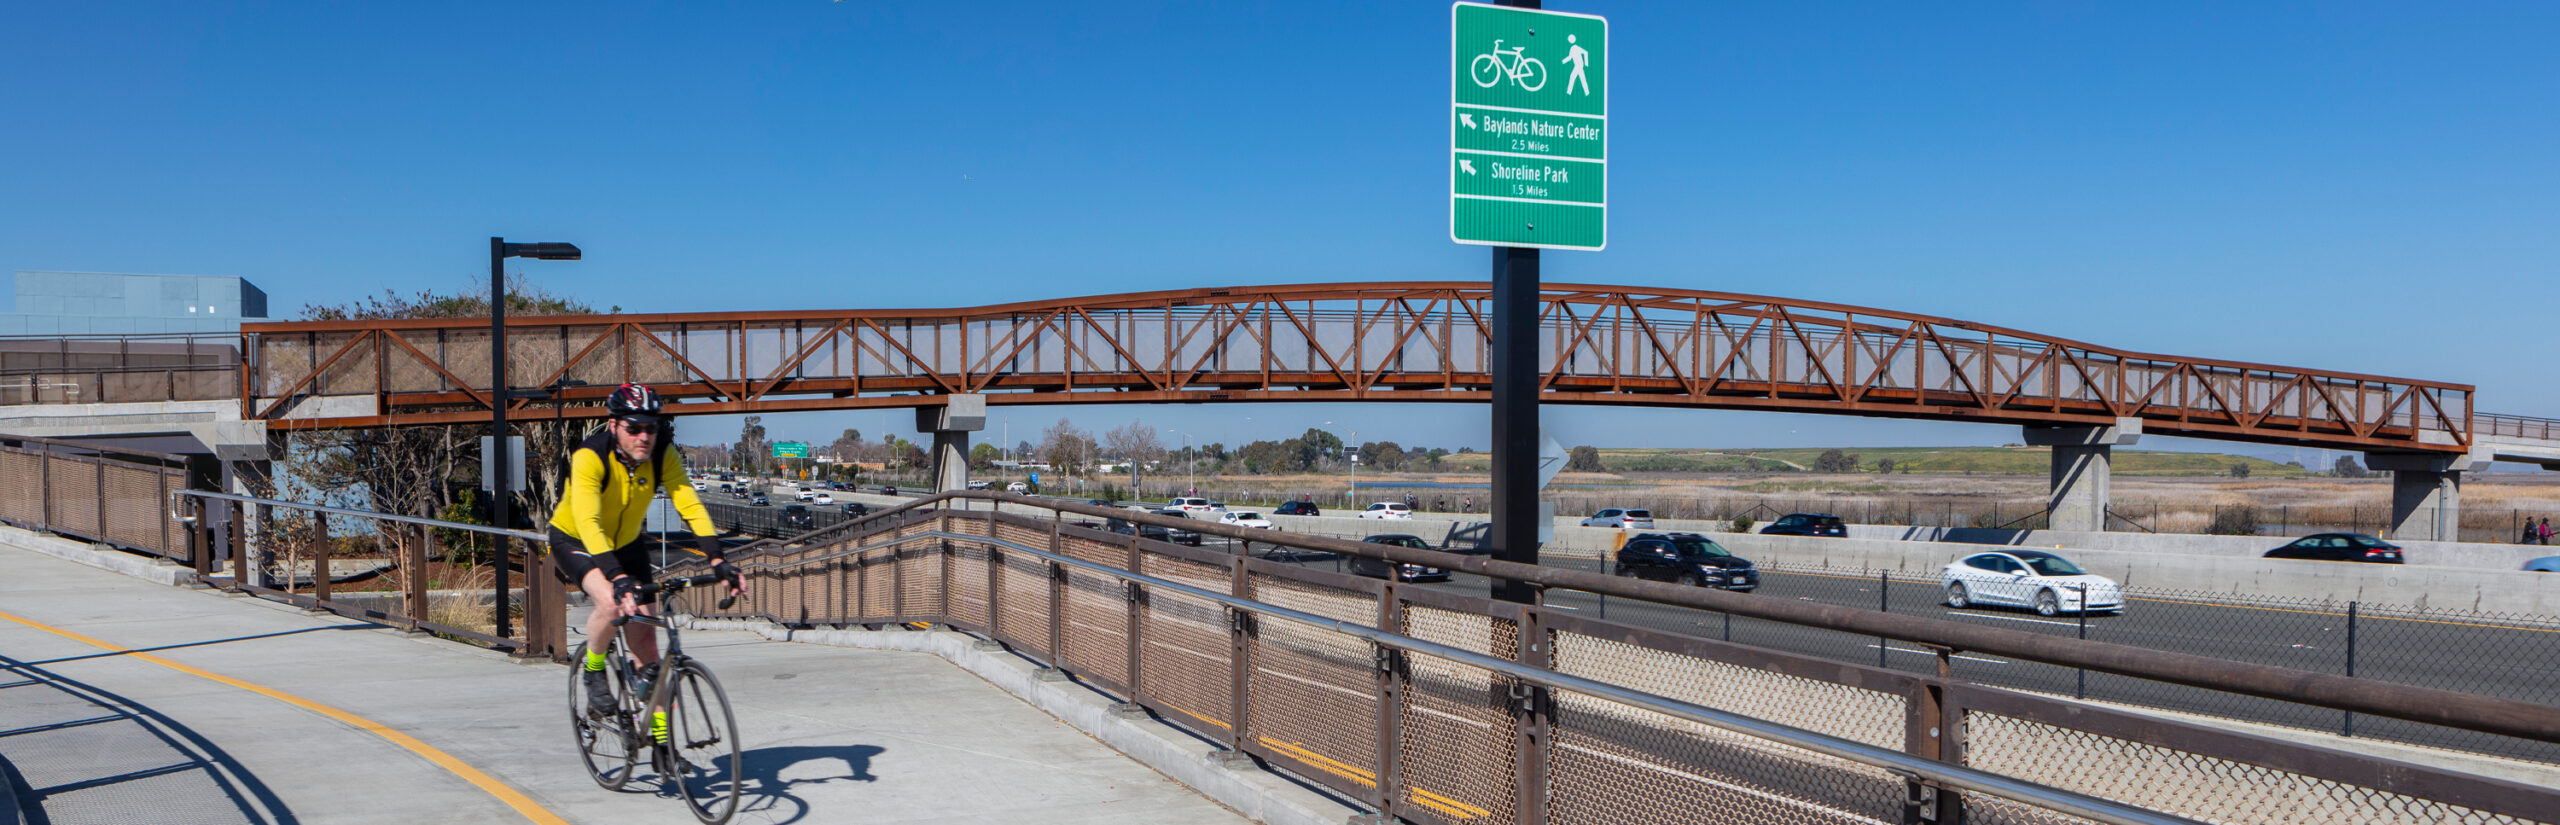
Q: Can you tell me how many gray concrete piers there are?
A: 4